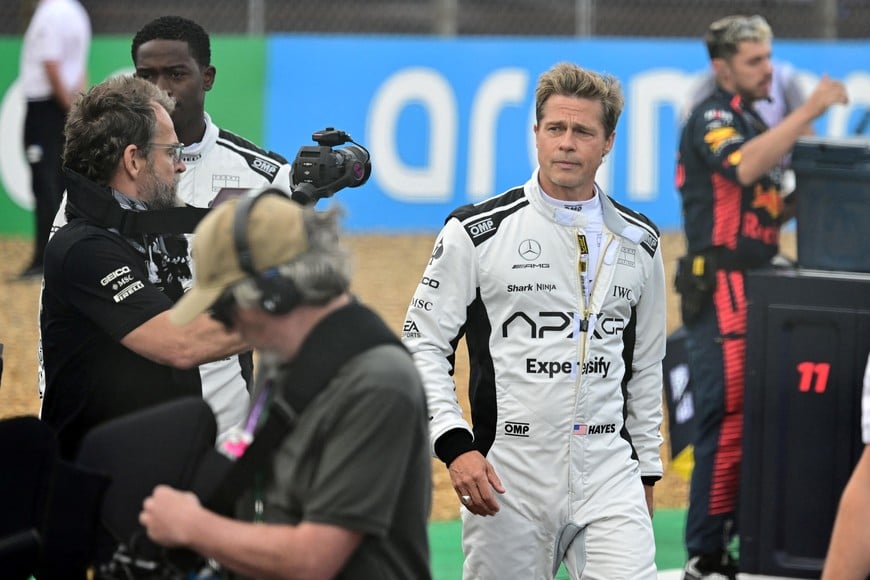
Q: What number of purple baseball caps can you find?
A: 0